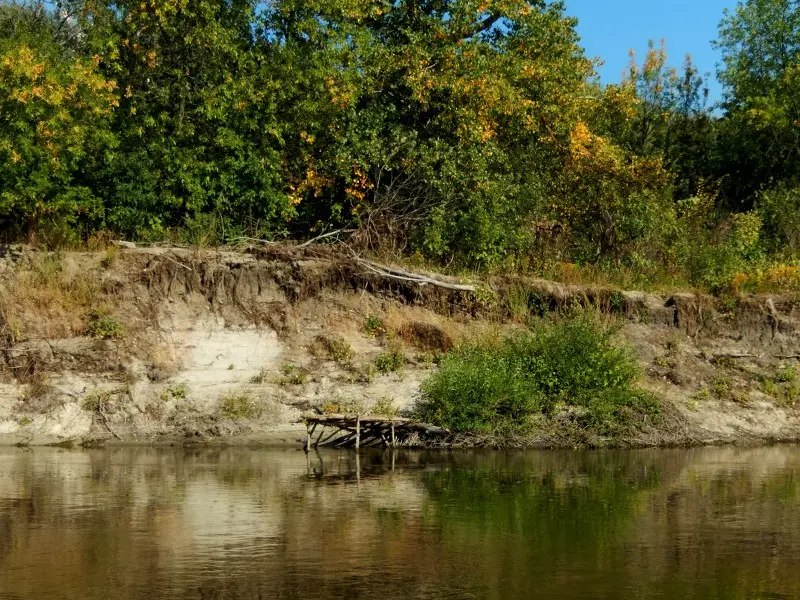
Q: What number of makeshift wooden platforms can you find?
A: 1